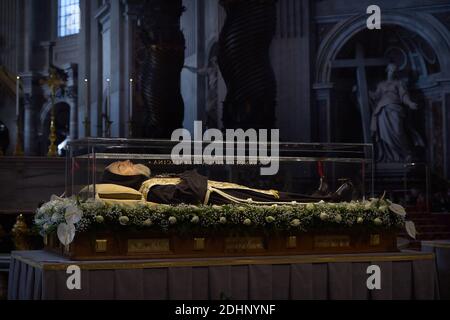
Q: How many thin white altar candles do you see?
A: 4